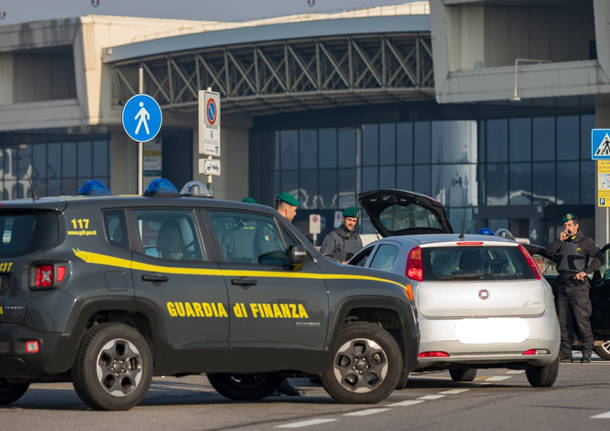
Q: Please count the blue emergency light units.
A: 3